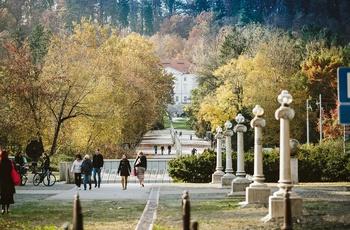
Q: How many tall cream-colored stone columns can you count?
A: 5